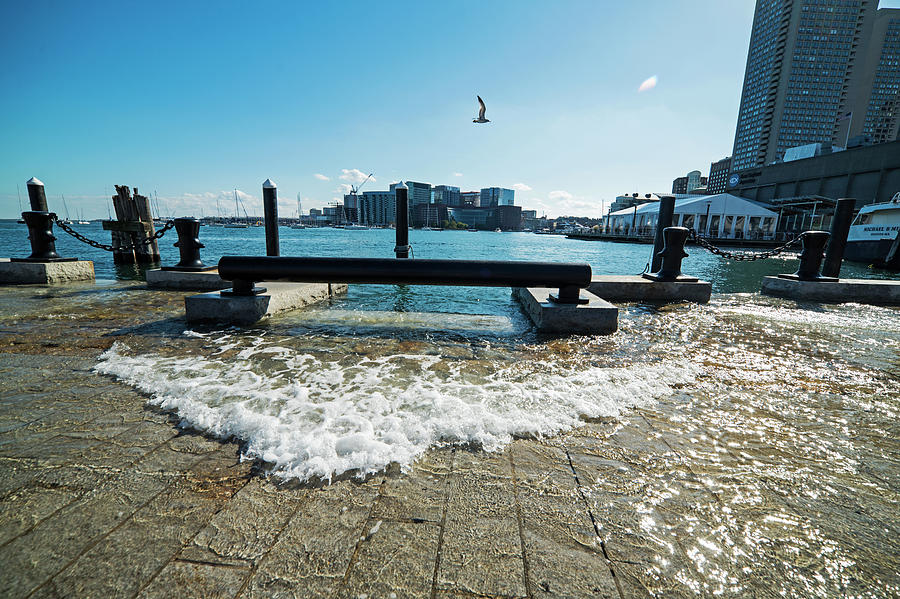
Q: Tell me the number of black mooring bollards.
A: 4